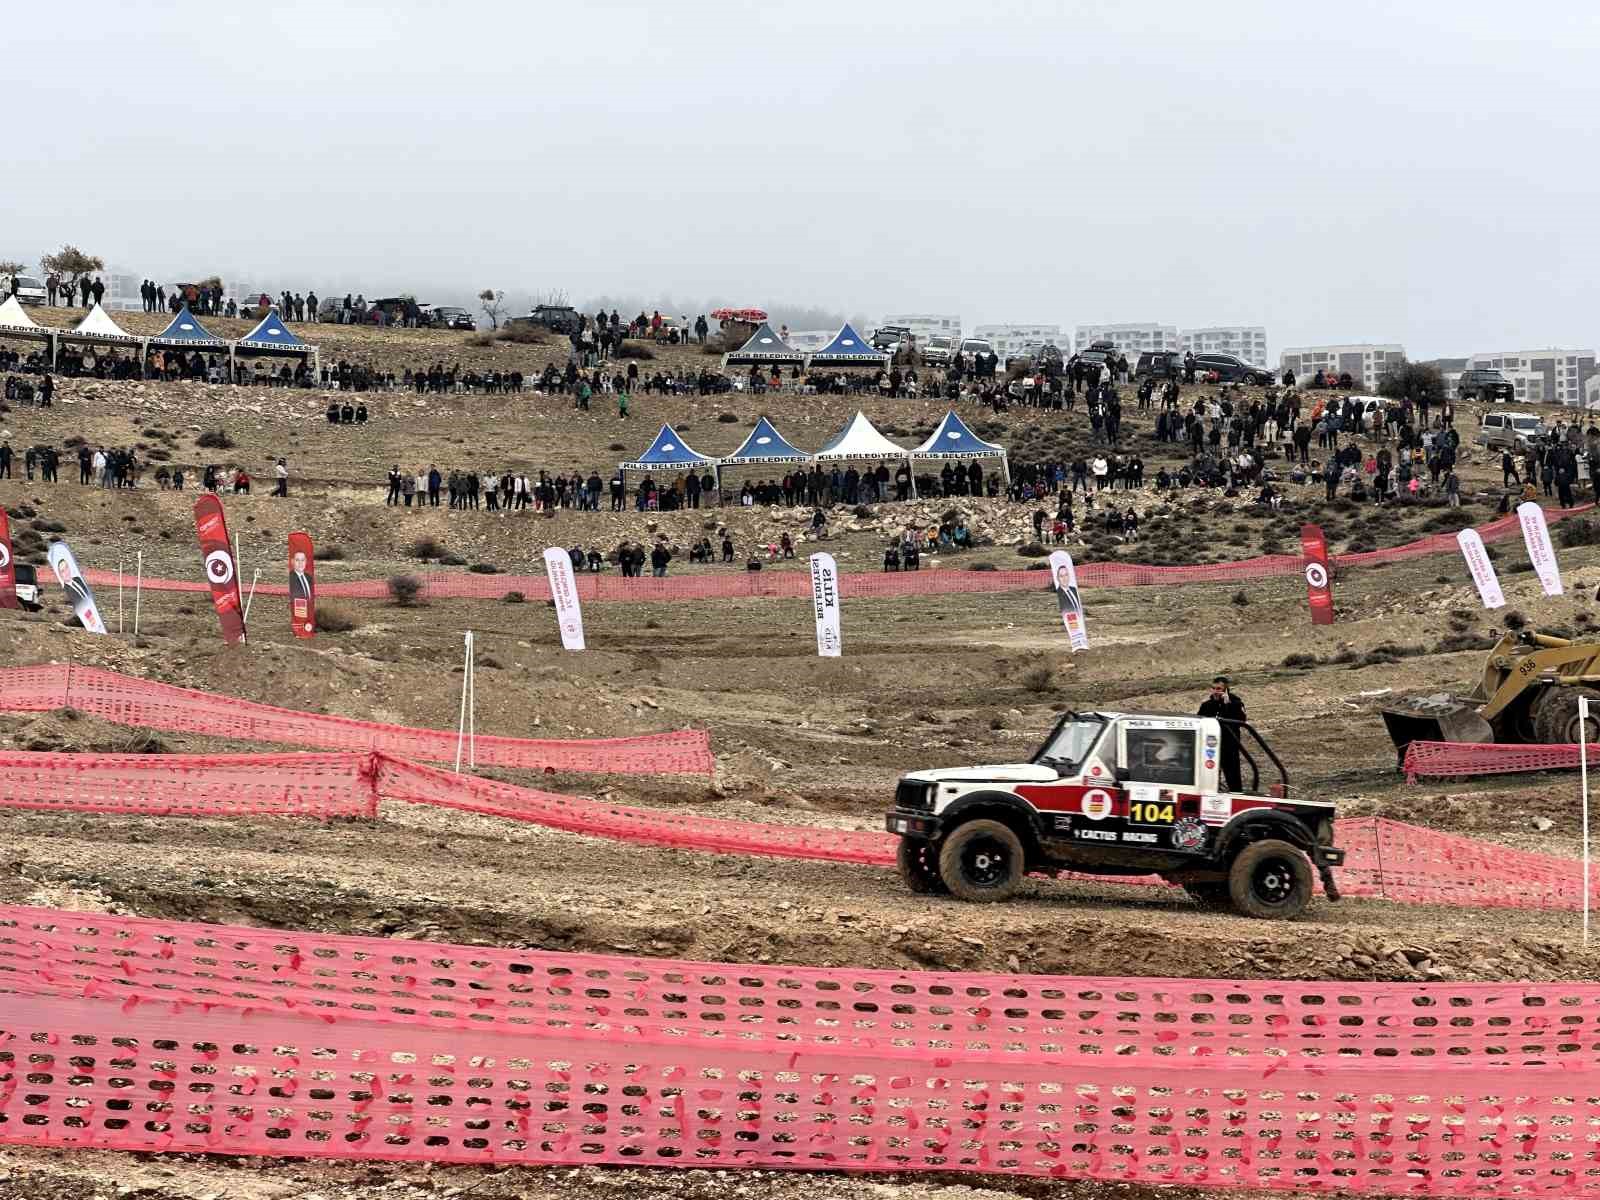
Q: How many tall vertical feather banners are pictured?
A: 10